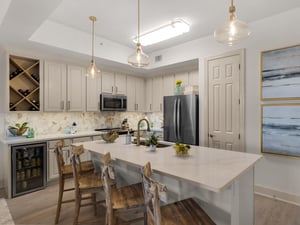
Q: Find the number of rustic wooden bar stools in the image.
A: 4